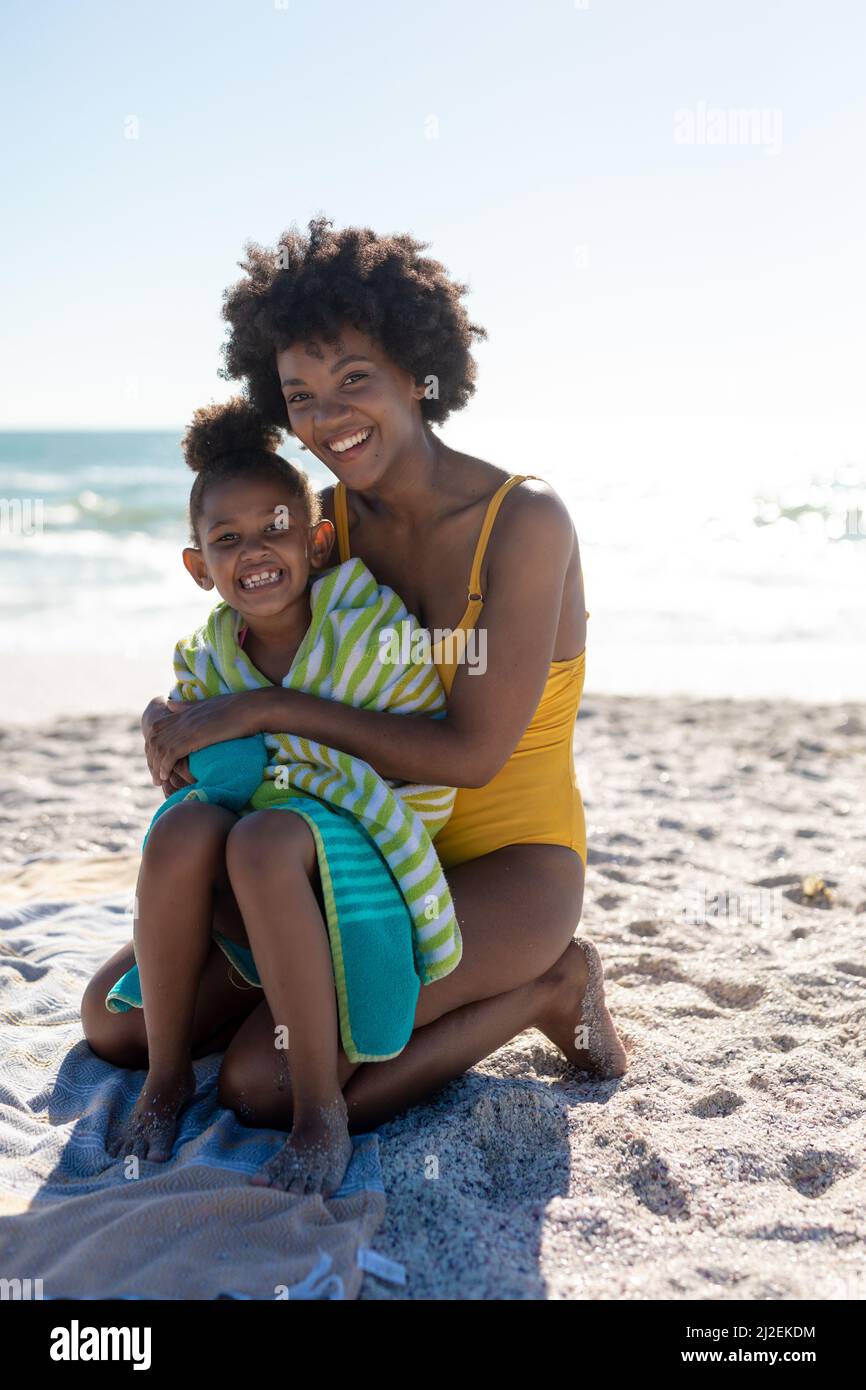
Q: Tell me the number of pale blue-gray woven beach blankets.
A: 1